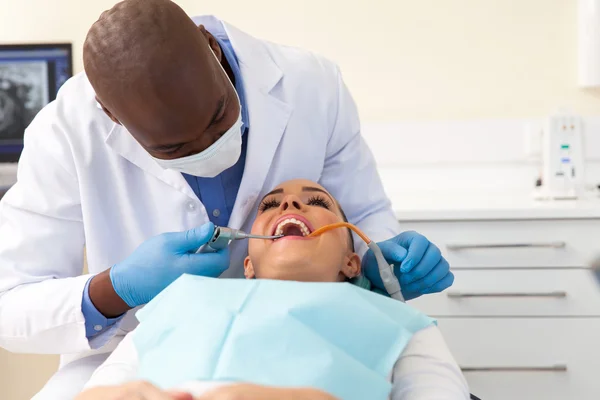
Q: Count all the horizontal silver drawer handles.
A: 3